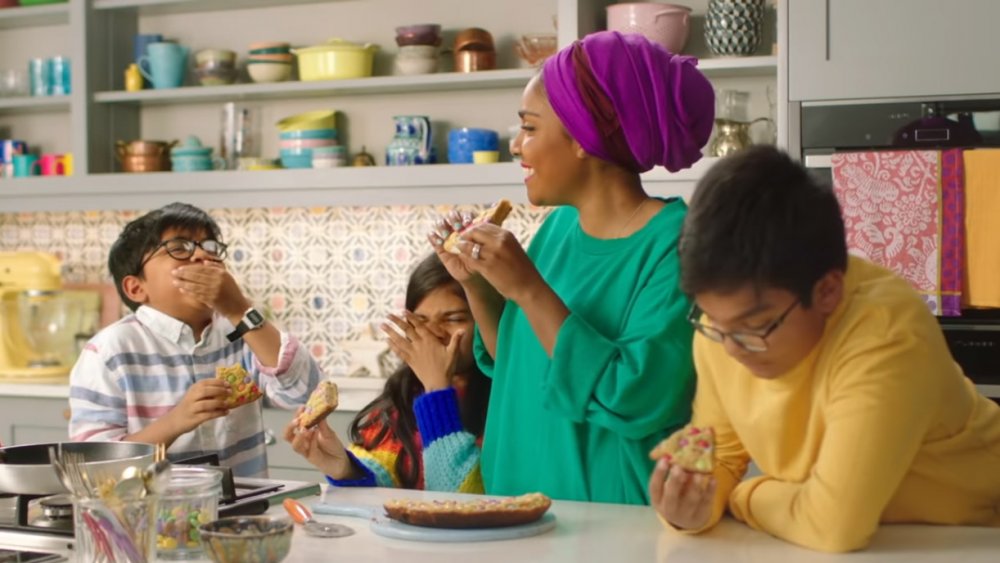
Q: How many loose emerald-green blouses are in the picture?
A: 1